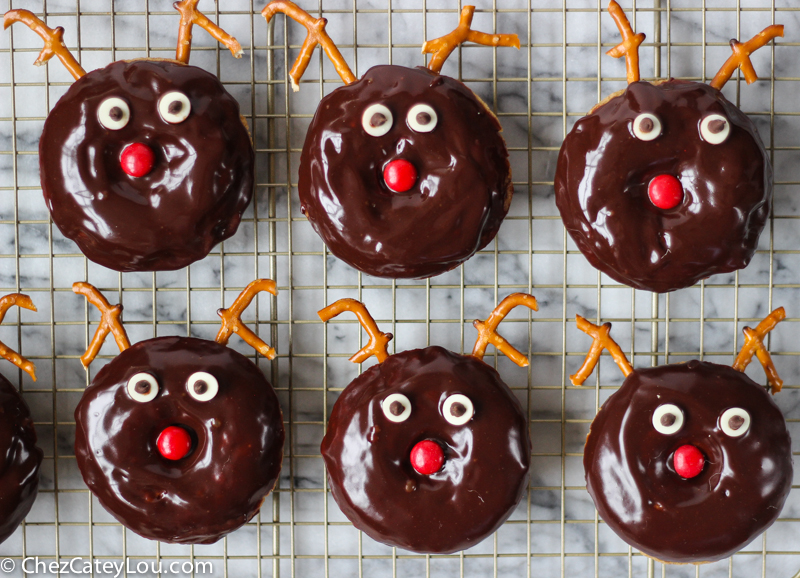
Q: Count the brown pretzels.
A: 13